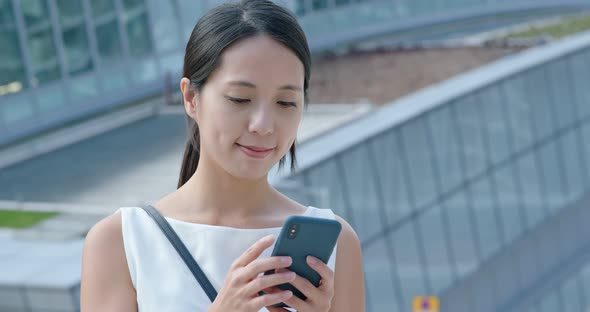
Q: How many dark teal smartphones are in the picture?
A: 1